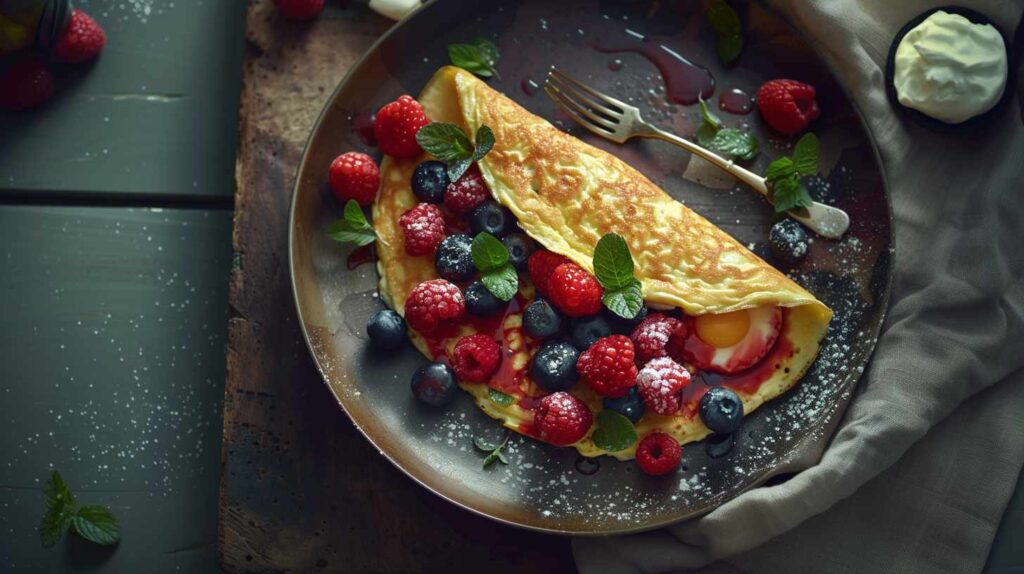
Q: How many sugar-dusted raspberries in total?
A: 6